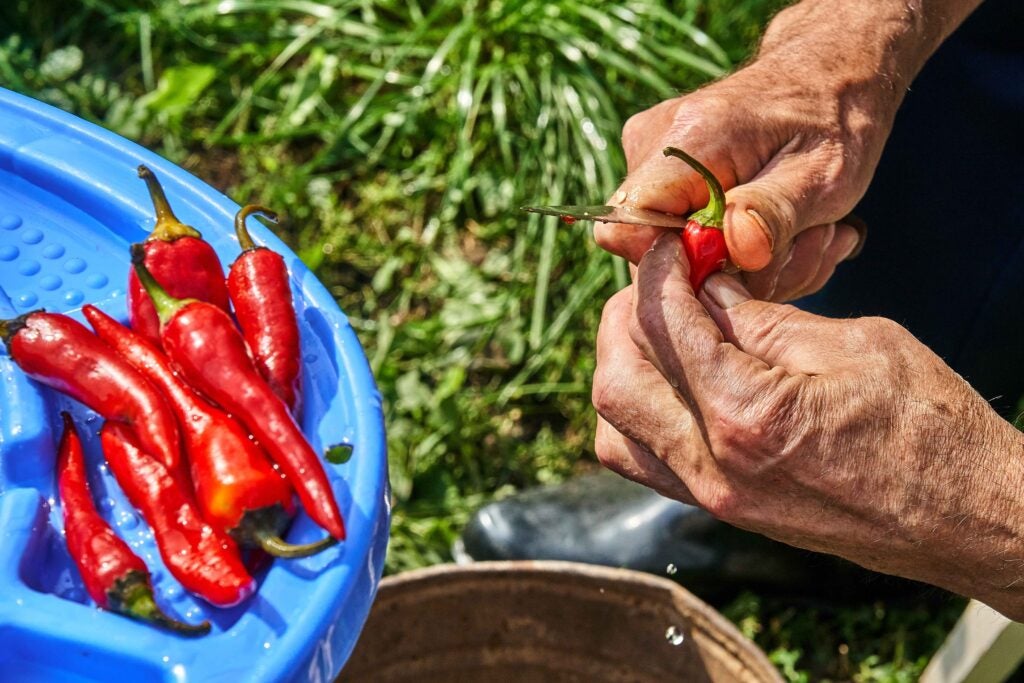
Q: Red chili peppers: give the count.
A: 8